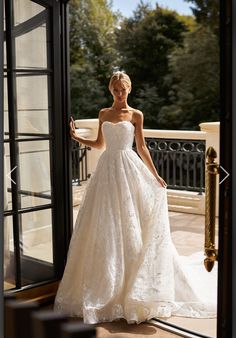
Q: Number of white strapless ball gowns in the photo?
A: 1